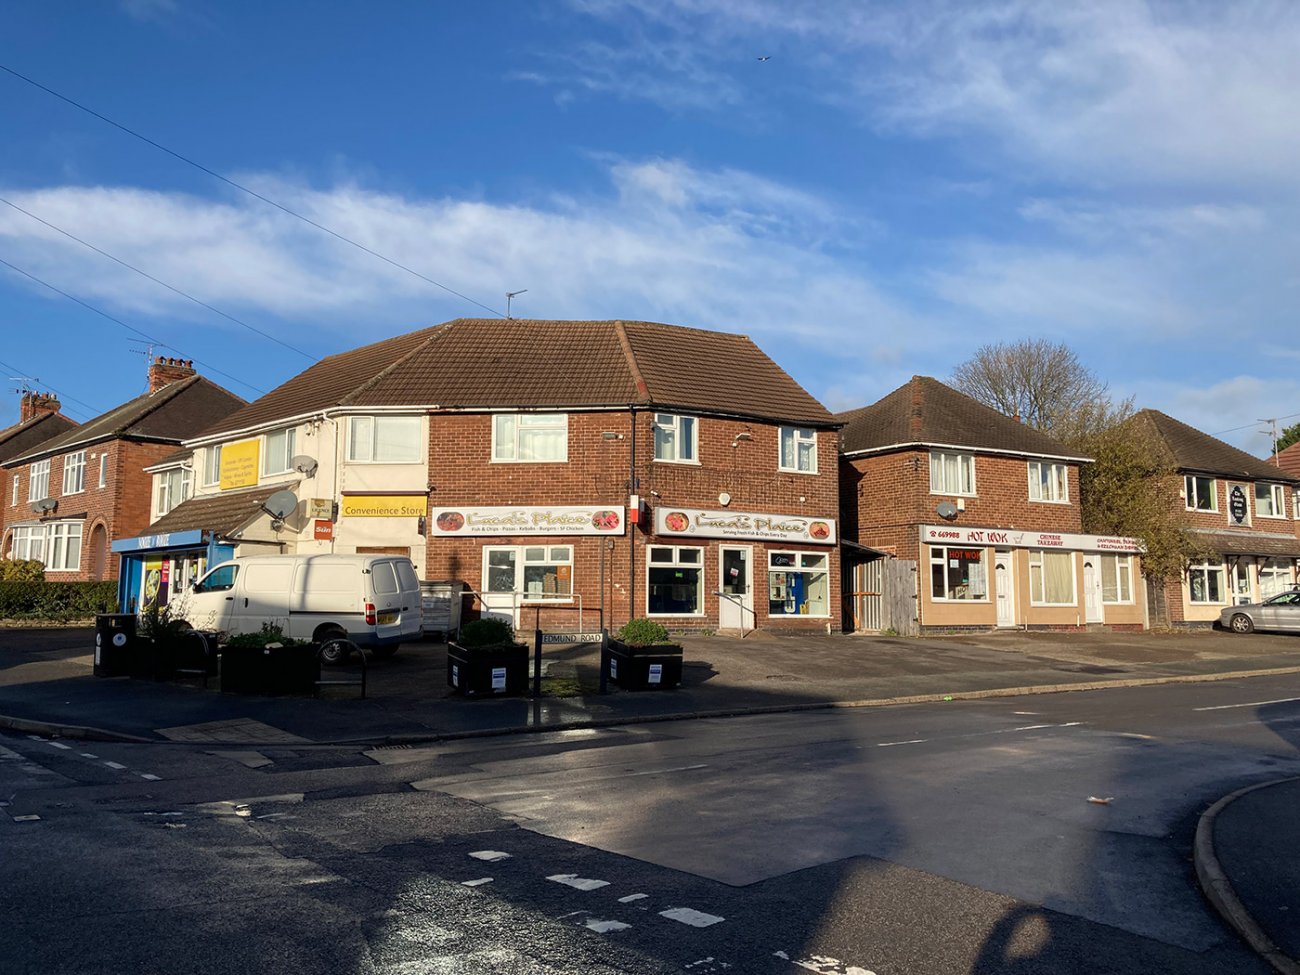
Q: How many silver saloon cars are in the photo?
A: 1